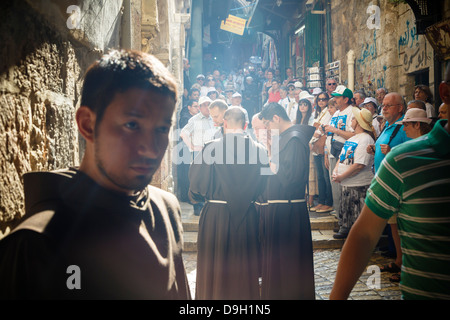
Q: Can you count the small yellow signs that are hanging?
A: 1